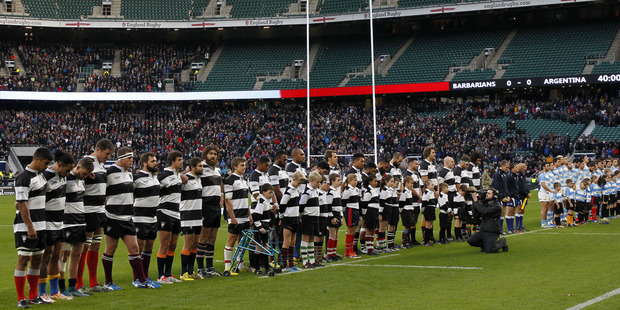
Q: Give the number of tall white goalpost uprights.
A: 2